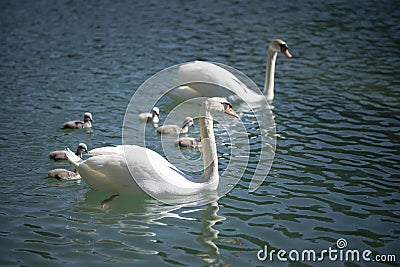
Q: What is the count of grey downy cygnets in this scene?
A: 6